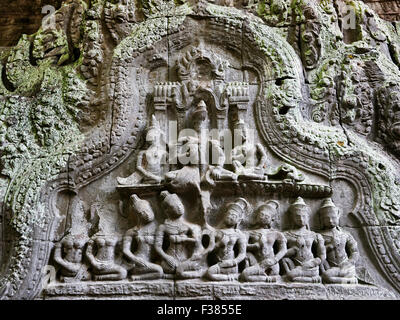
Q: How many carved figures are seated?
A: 11